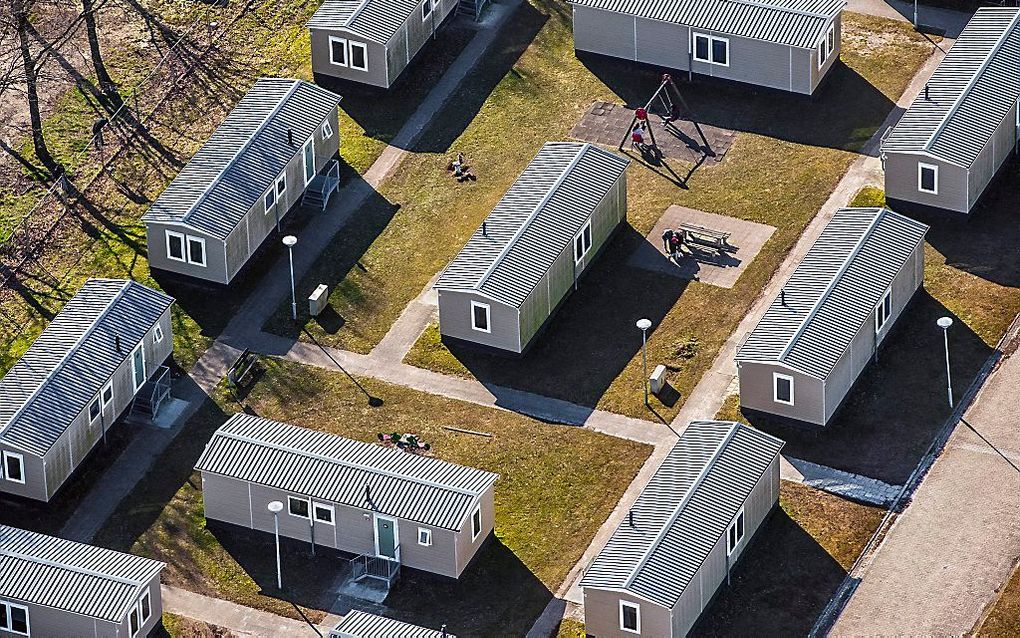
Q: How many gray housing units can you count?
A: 11